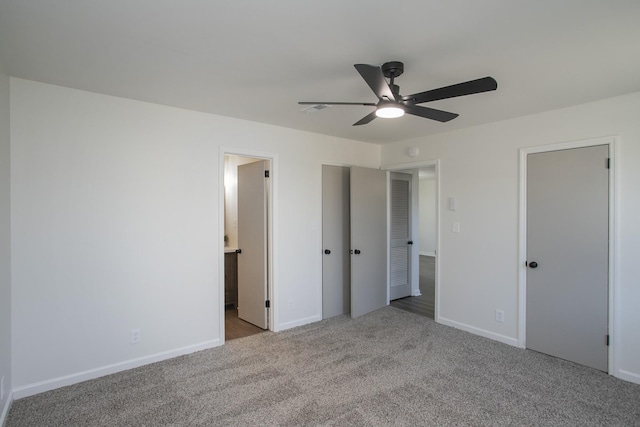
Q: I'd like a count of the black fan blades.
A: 5